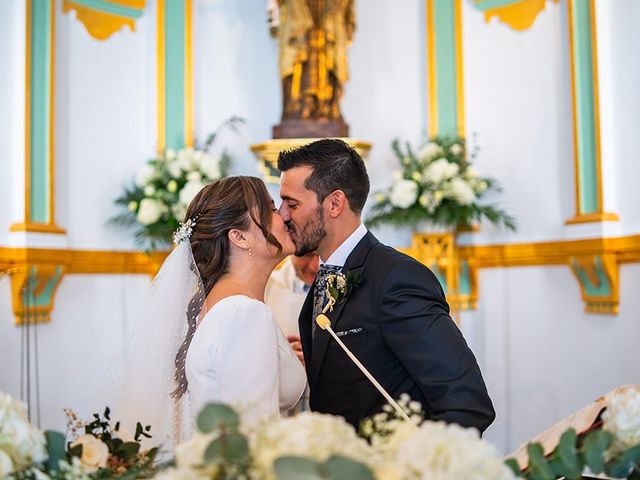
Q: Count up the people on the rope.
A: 0